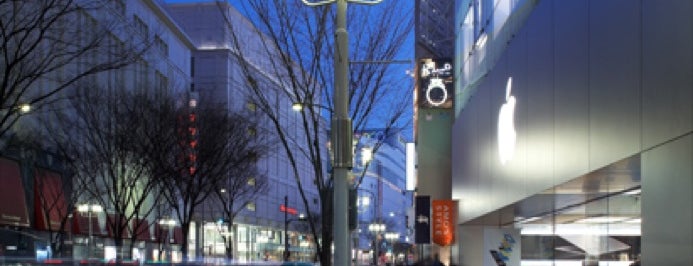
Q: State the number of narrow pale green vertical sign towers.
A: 1